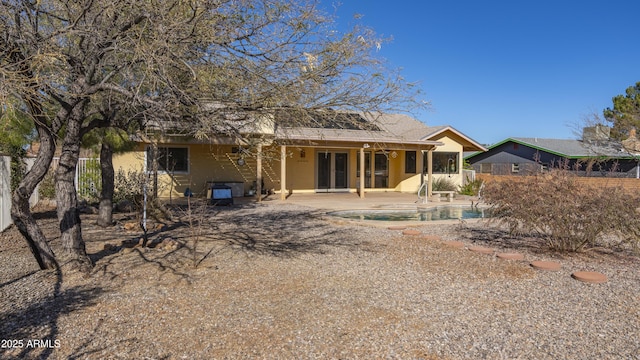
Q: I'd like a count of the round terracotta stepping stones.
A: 8